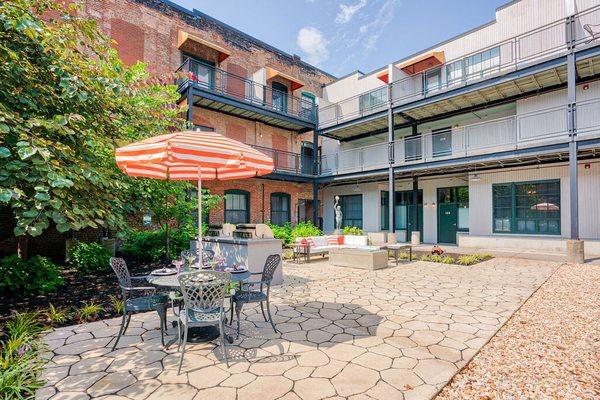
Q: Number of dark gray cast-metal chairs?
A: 4